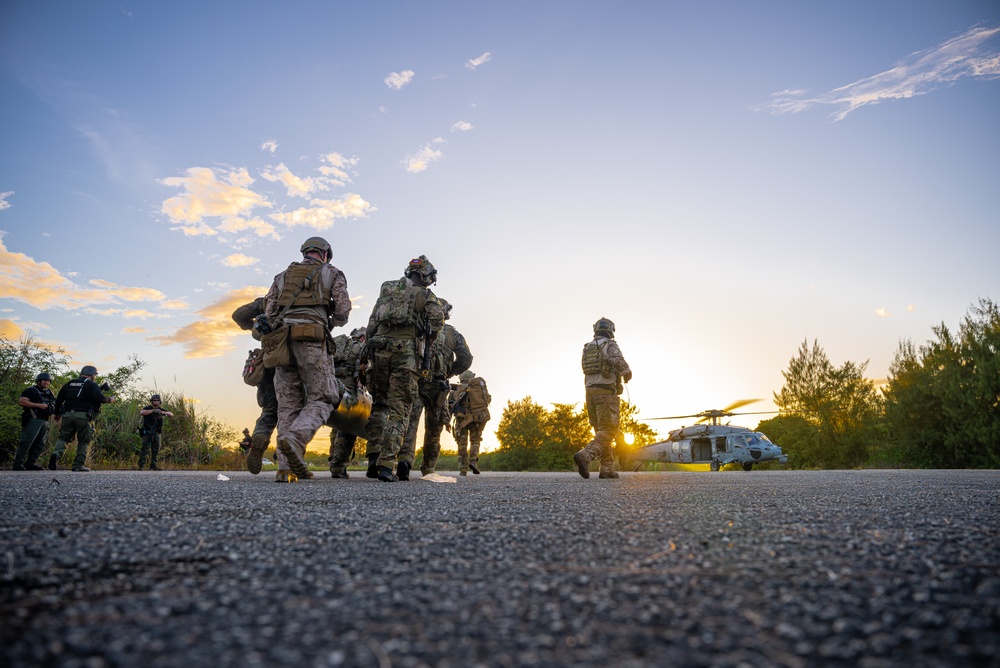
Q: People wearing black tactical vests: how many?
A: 3